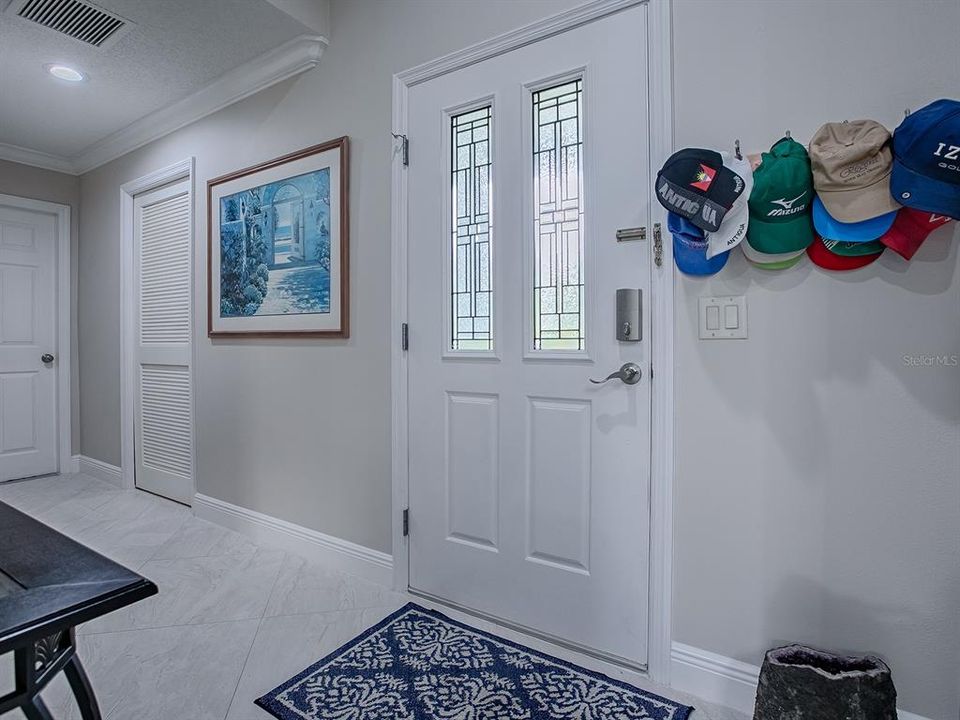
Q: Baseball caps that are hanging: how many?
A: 12